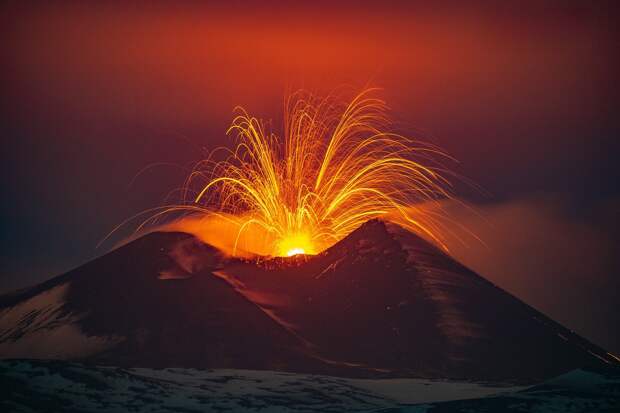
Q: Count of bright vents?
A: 1